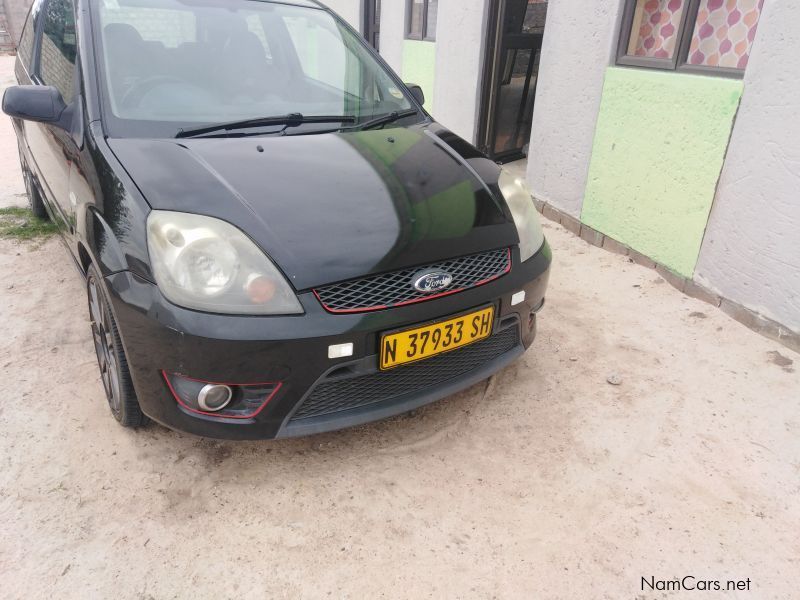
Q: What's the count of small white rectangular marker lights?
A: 2